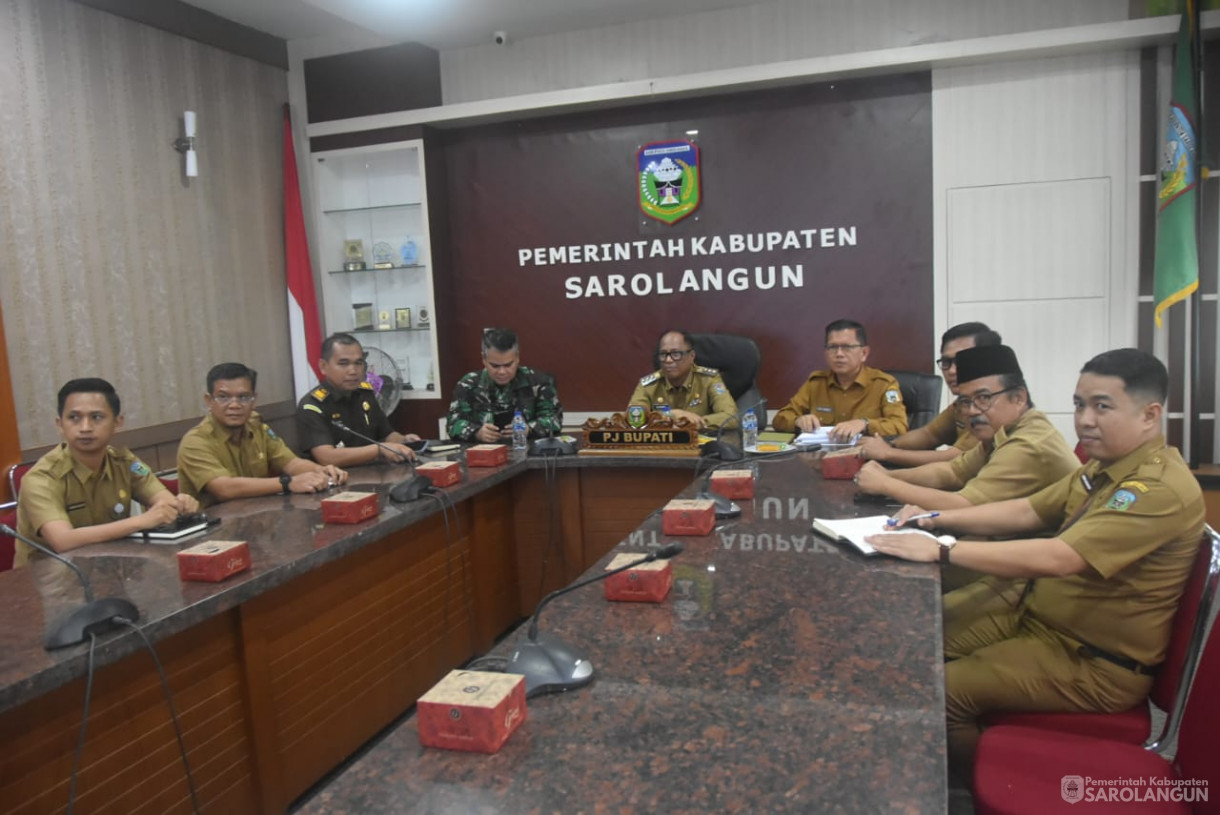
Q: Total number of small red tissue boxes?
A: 9